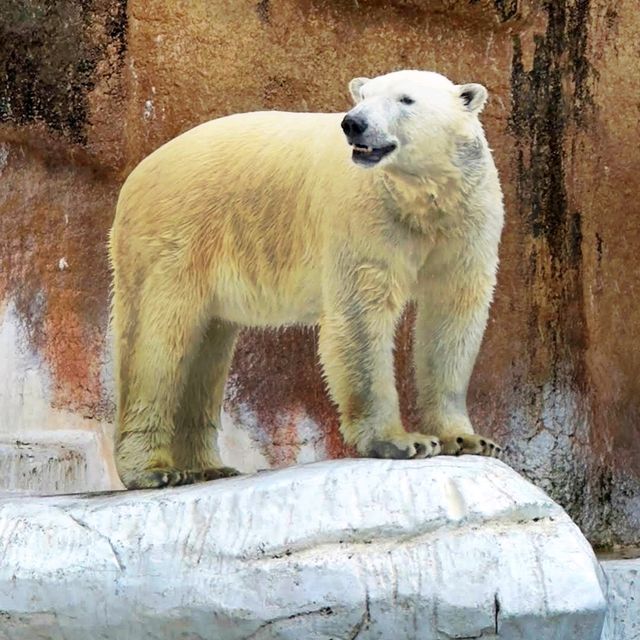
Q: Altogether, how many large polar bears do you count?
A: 1